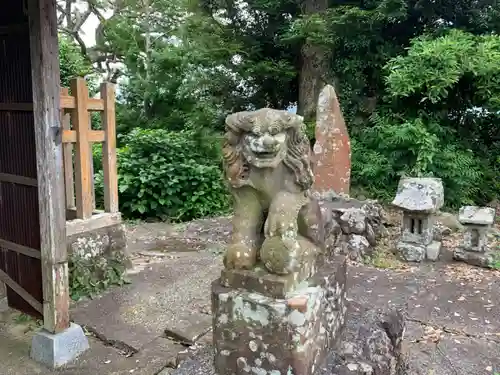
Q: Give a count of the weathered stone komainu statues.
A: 1